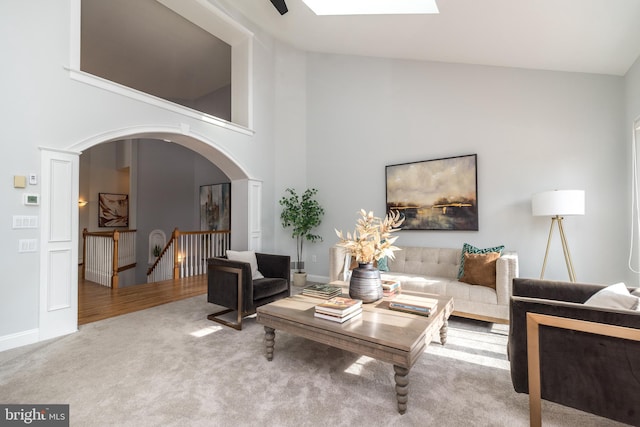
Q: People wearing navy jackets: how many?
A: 0